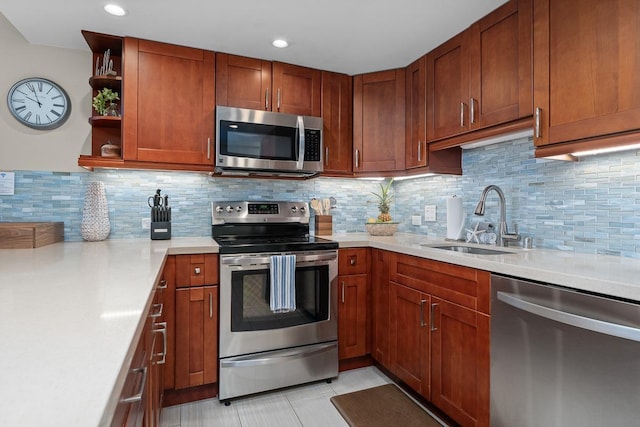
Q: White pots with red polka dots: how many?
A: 0